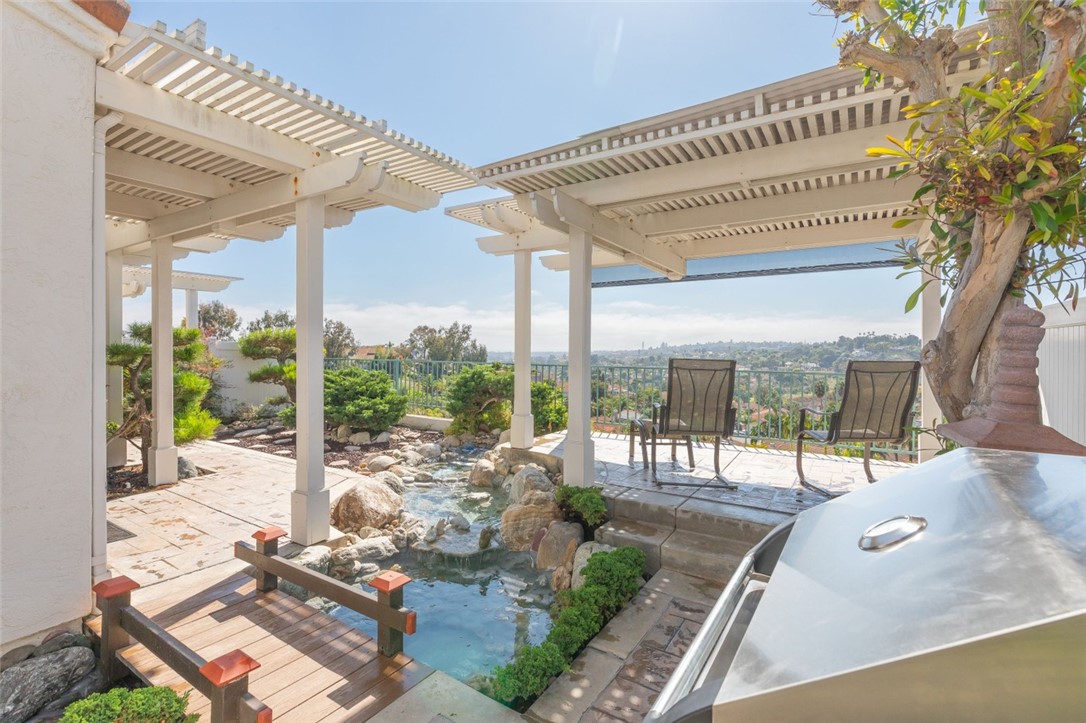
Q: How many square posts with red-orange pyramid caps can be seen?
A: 4